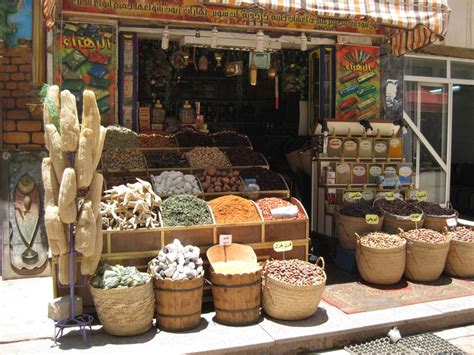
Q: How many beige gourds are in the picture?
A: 13